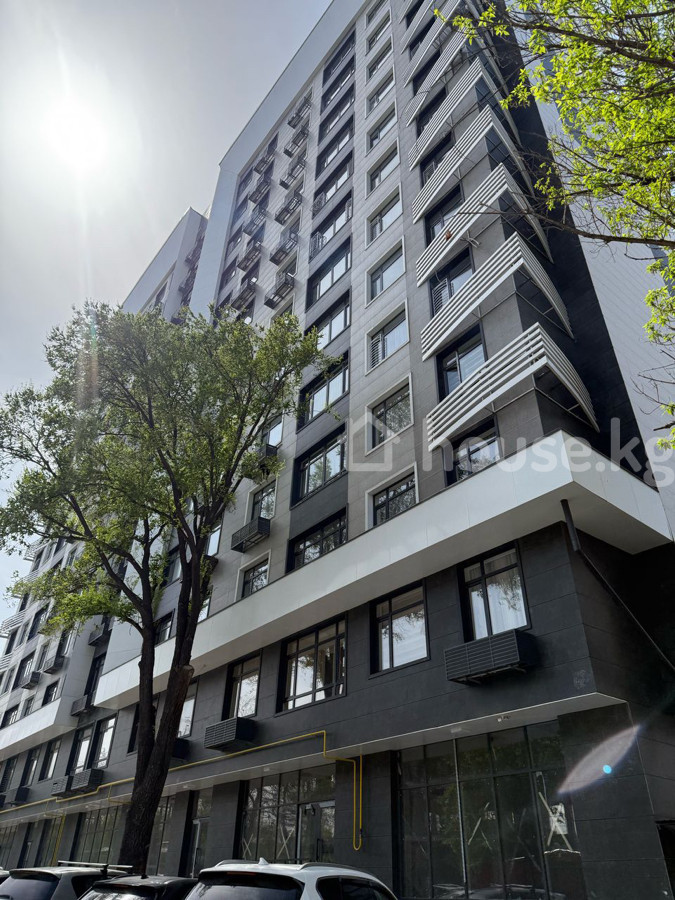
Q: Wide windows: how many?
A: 12